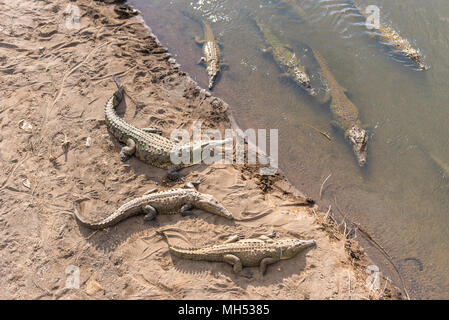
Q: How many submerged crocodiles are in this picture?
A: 4